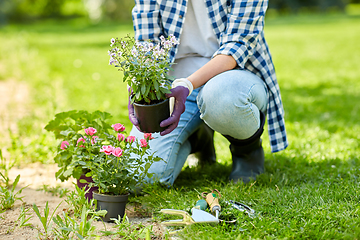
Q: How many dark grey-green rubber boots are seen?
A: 2